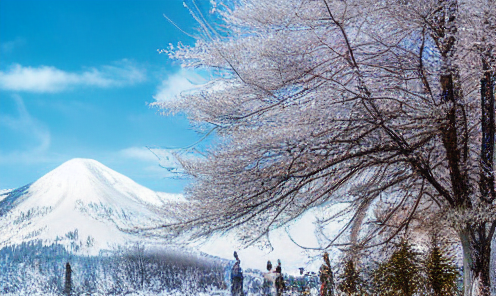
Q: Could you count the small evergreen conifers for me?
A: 3